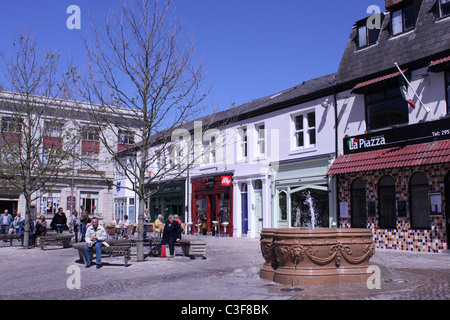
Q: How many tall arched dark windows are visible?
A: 3